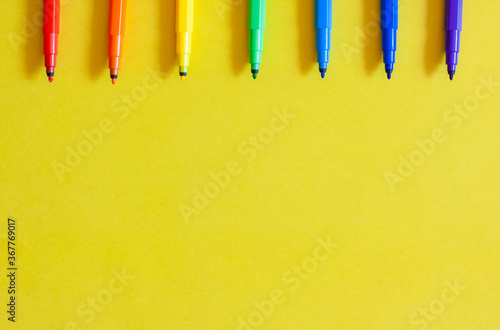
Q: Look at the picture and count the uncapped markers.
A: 7